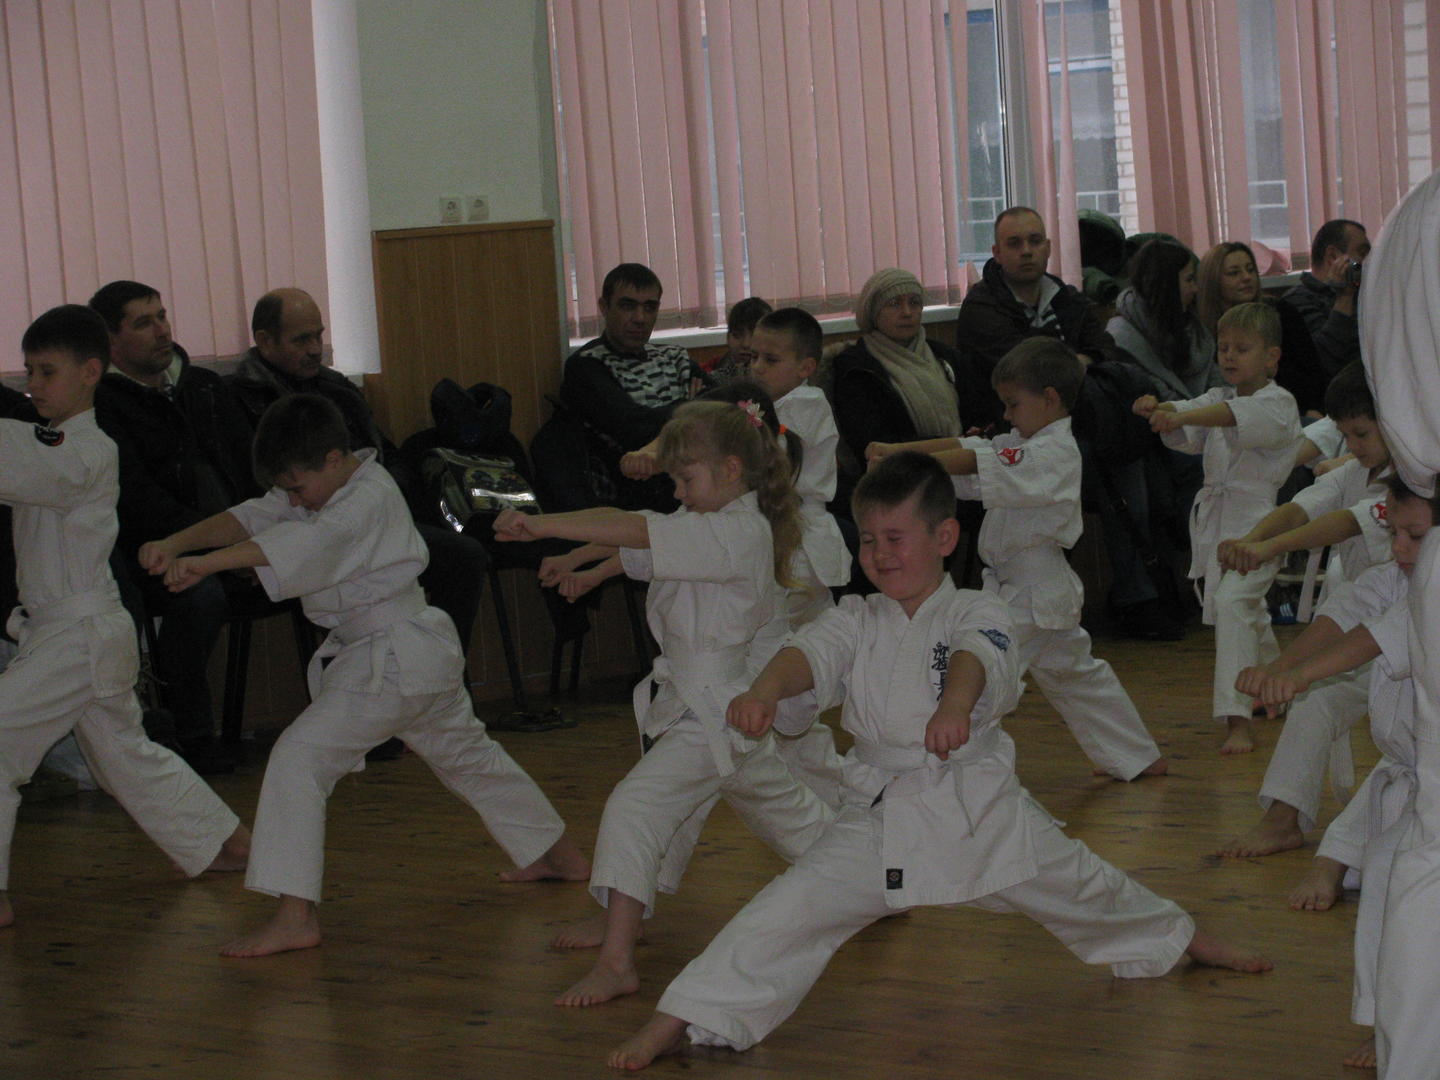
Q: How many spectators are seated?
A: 9